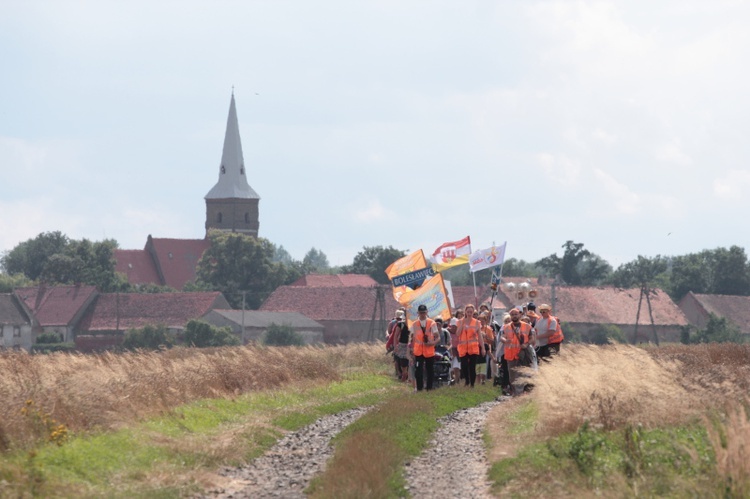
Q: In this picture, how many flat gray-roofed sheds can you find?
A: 1